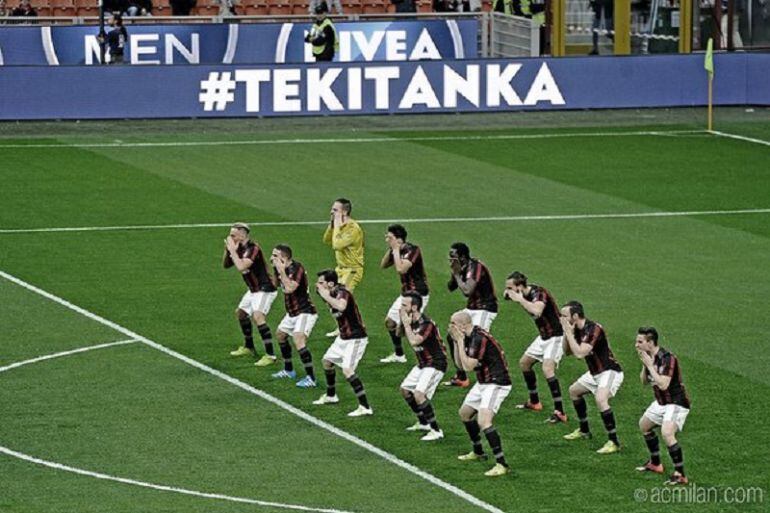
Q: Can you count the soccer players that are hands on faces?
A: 11